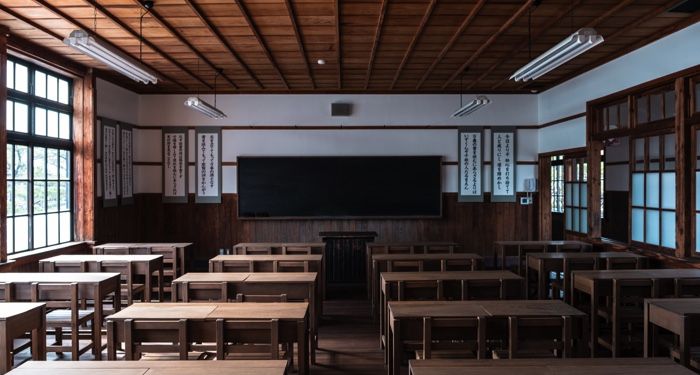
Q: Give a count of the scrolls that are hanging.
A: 6